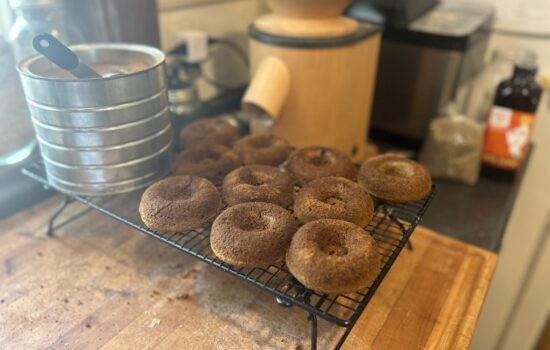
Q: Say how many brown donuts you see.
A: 10